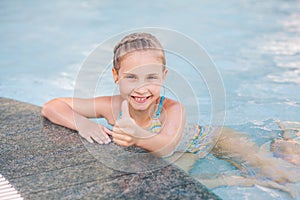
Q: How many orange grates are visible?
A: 0